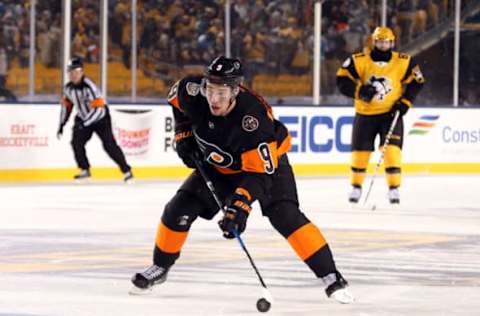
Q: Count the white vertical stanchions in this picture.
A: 8